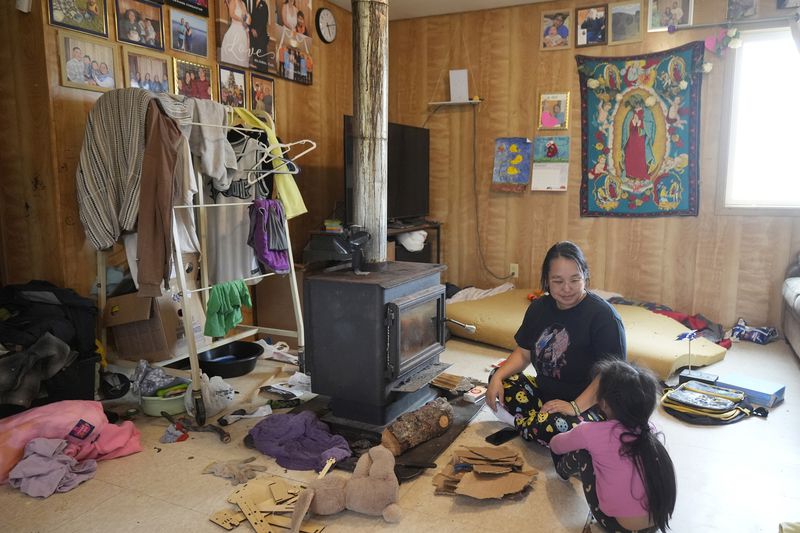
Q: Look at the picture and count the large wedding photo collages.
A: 1